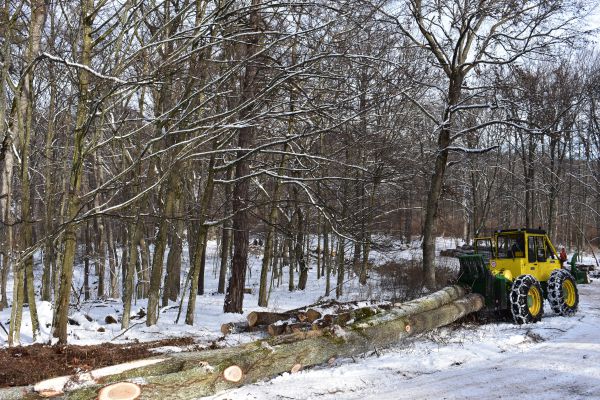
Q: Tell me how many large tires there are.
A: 2